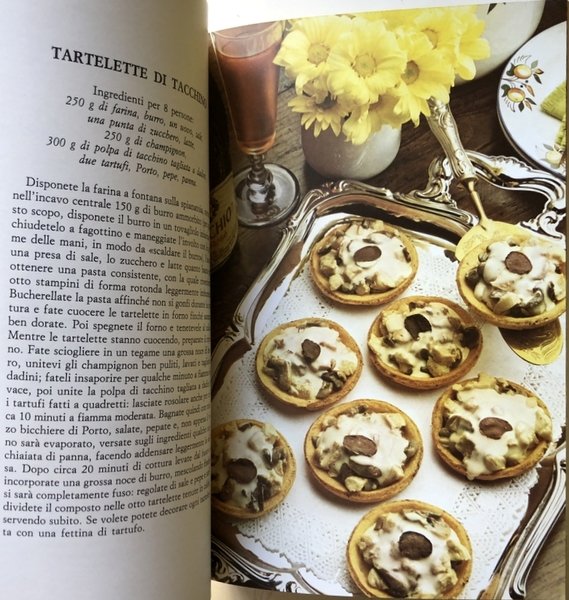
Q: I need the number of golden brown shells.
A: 8